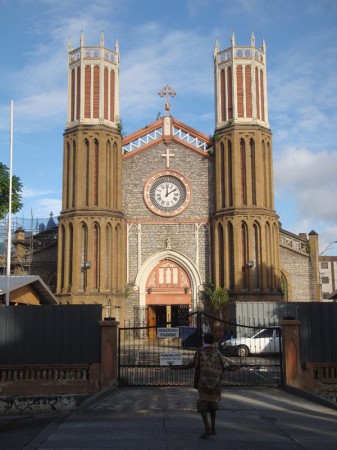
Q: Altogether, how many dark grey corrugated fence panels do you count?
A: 2